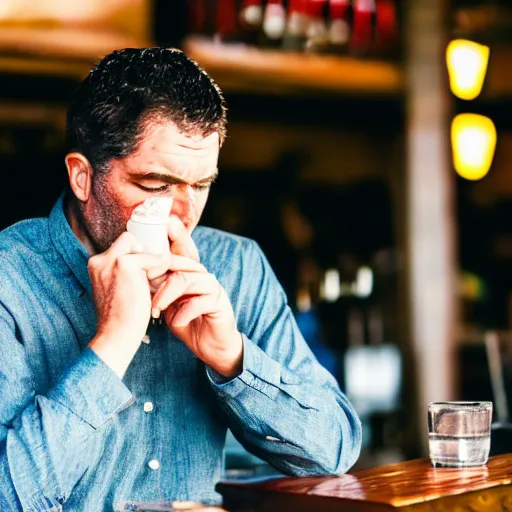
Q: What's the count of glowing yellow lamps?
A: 2